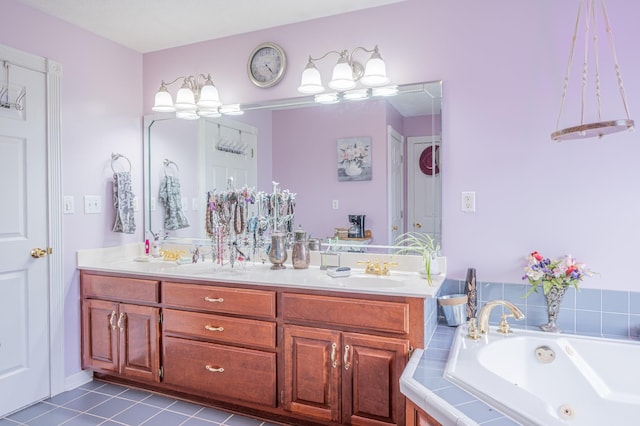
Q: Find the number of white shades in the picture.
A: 6